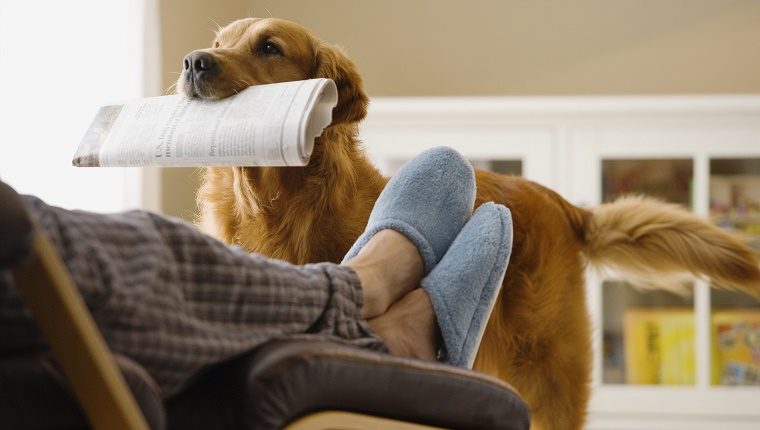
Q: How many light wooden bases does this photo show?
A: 2